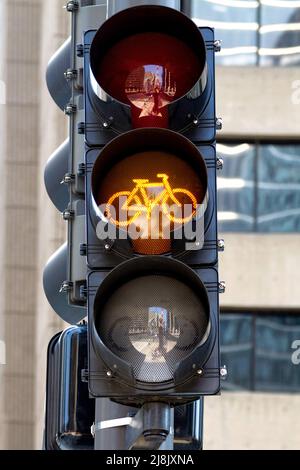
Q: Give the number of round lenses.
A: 3